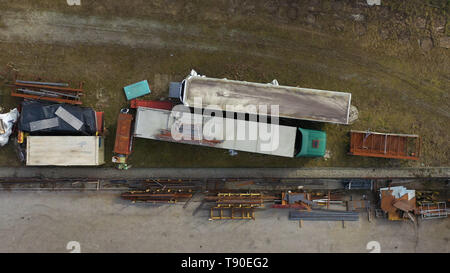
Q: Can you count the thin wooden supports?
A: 2